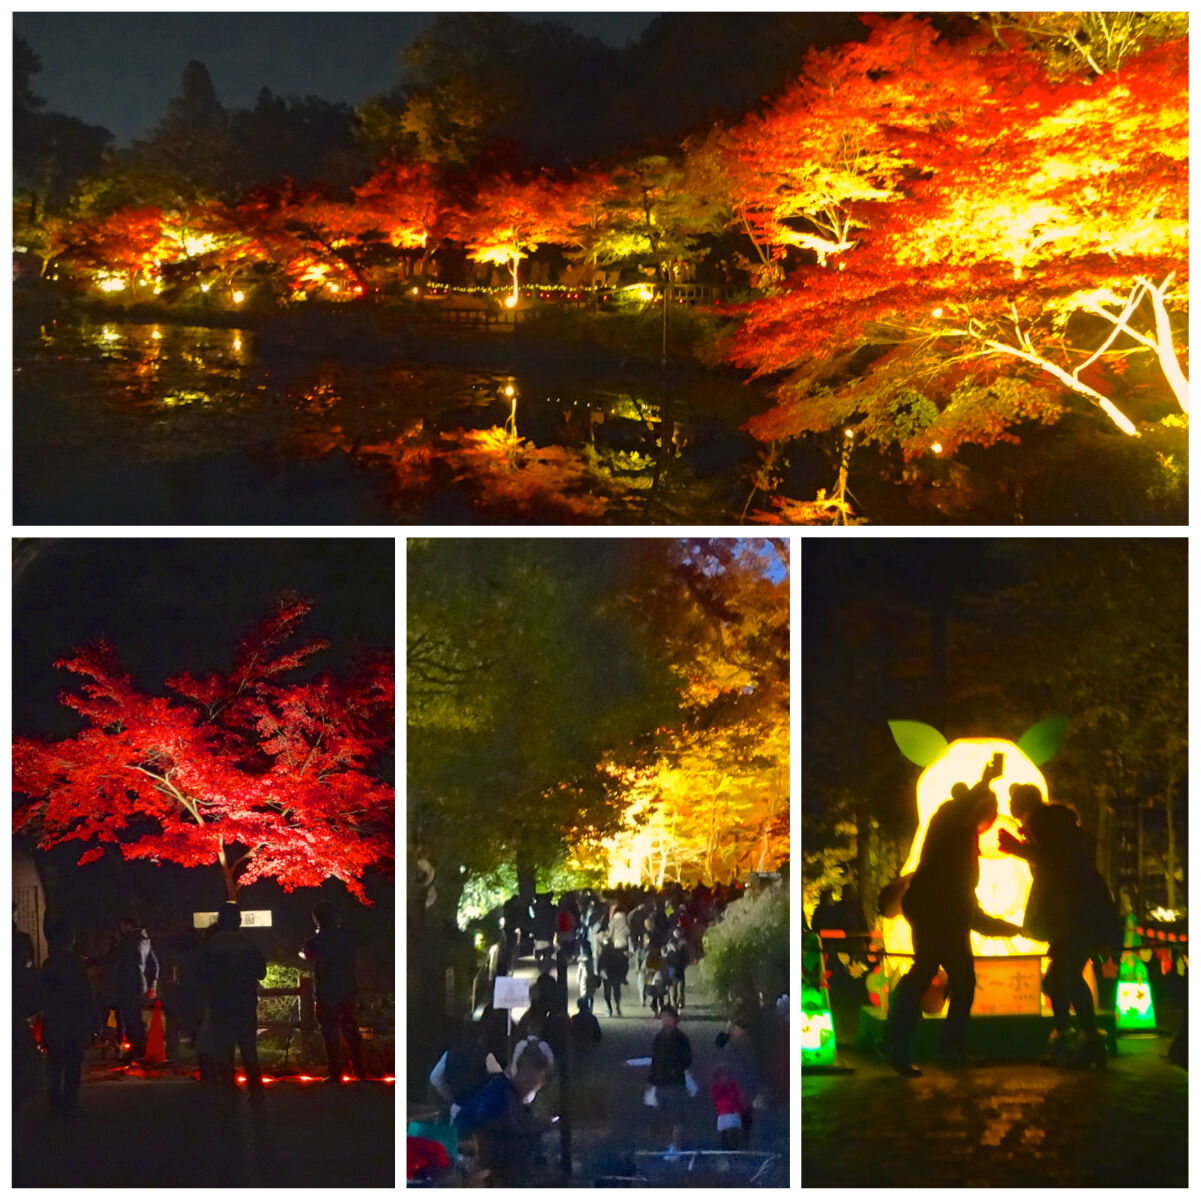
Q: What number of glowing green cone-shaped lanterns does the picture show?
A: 2